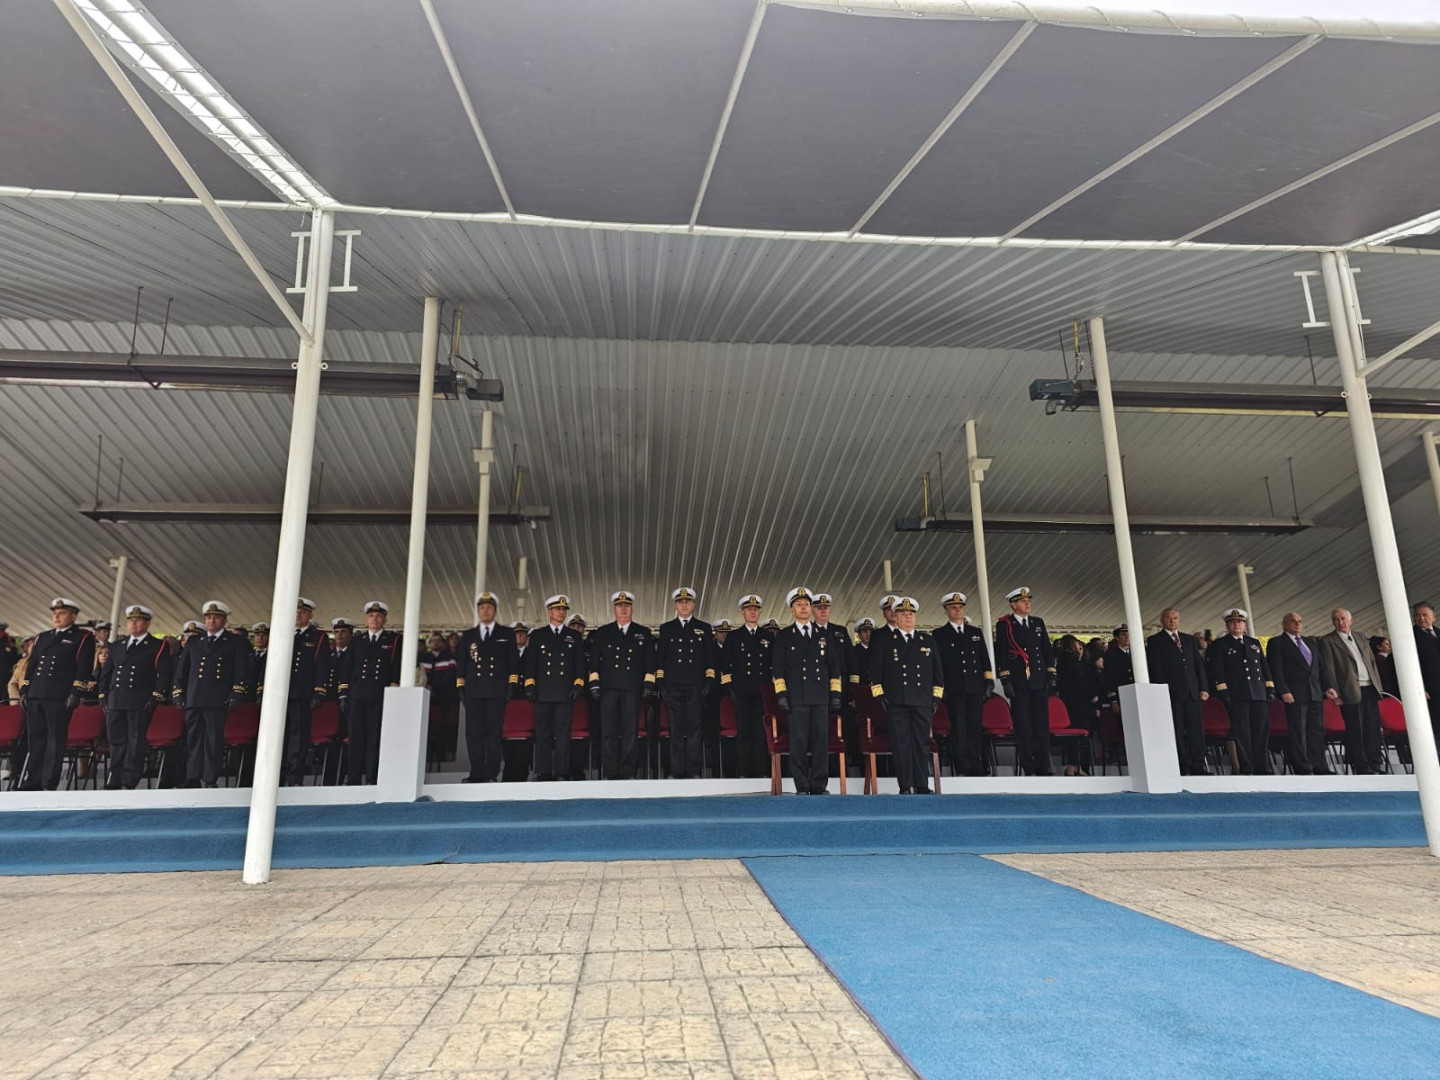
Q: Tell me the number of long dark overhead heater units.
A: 4